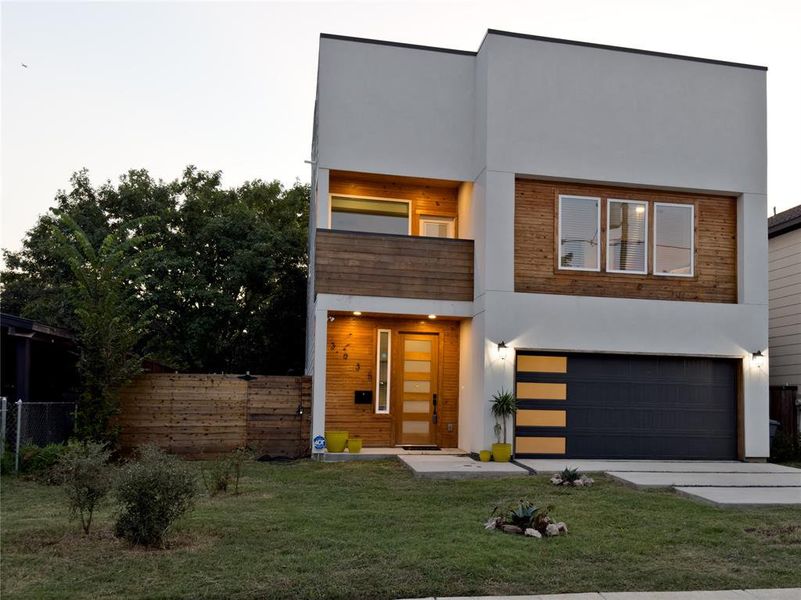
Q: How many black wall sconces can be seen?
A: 2